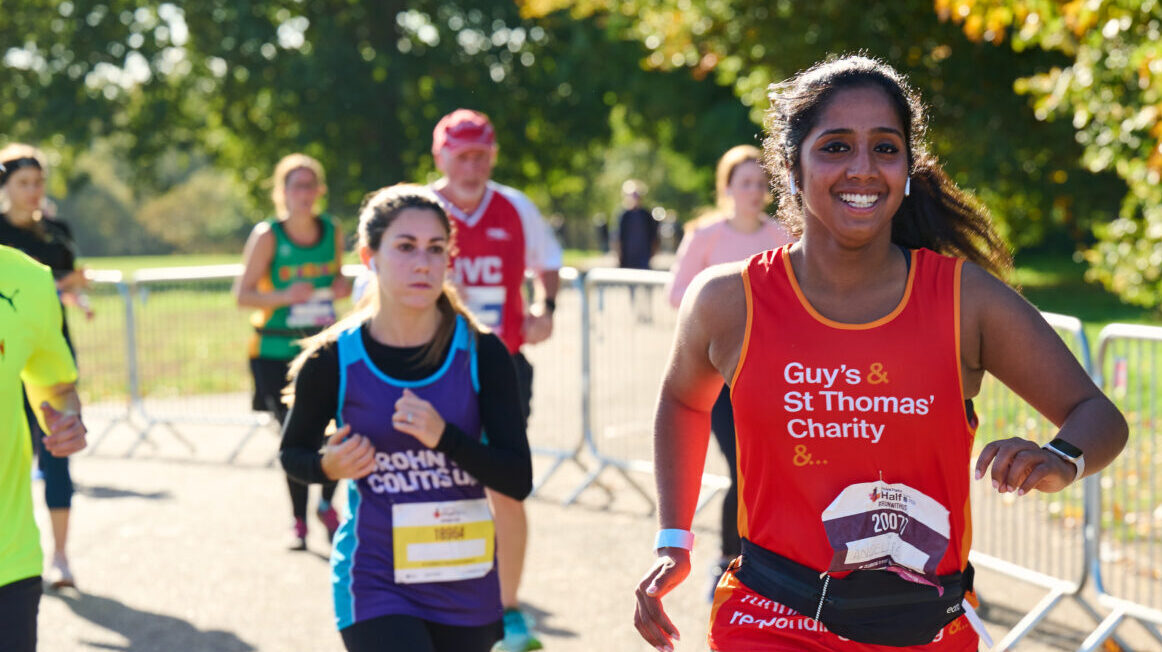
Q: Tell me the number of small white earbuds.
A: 3